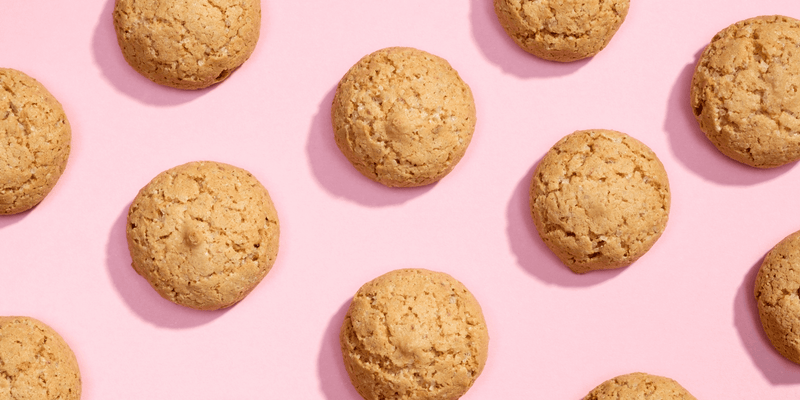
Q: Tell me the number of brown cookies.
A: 11